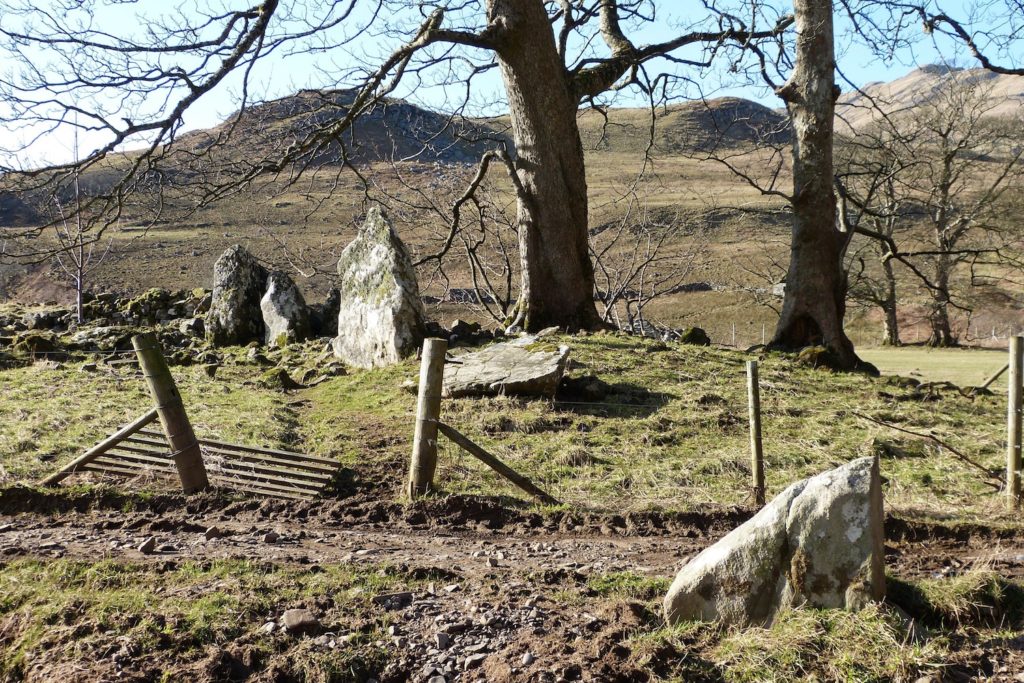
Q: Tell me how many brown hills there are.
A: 3